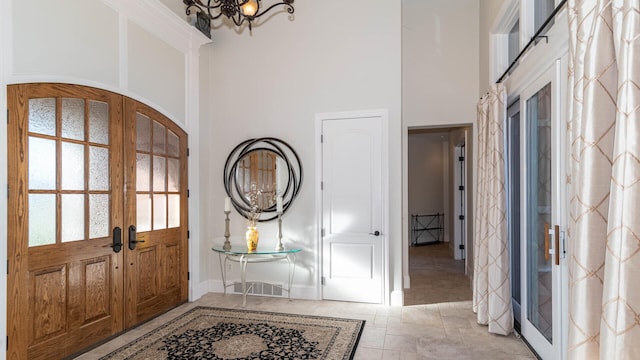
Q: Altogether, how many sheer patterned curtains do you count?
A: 2